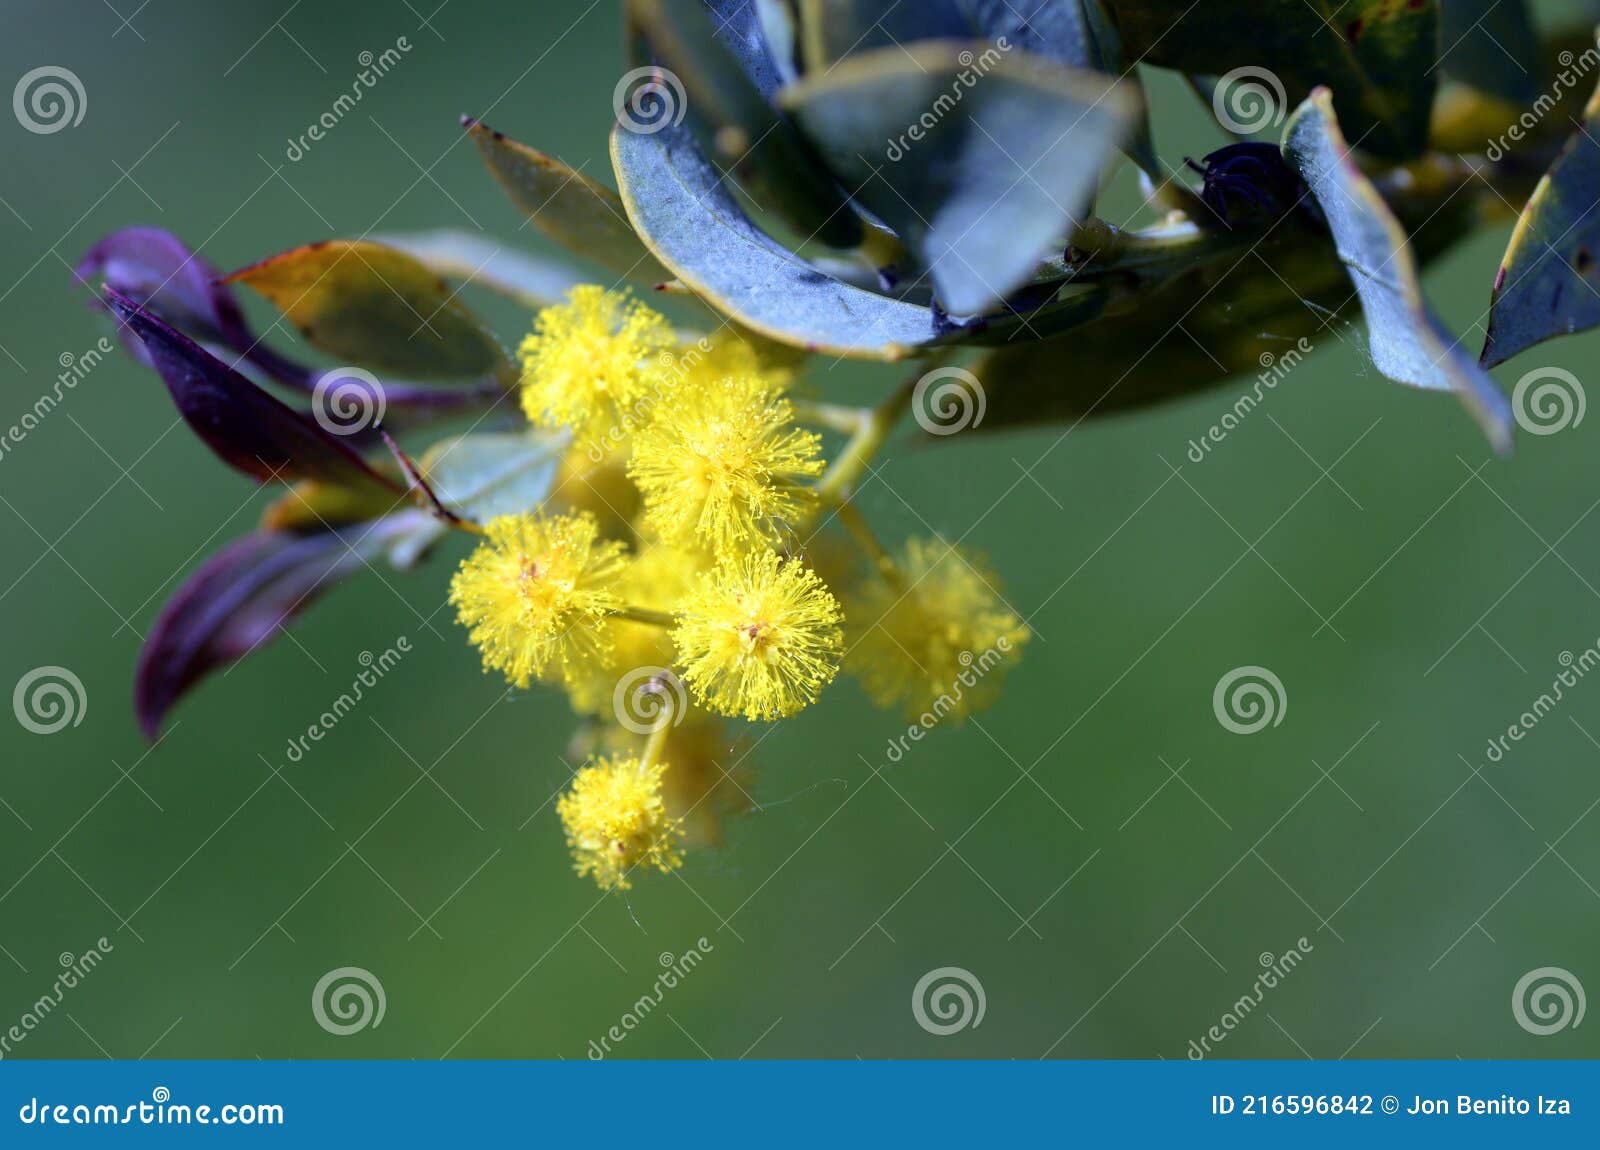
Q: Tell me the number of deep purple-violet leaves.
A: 3